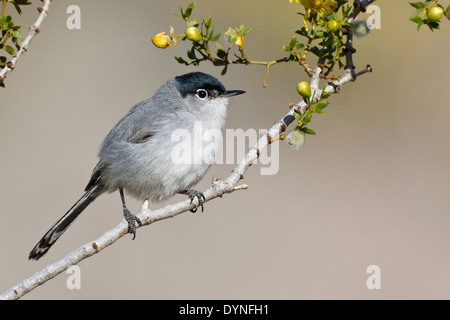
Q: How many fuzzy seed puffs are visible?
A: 2